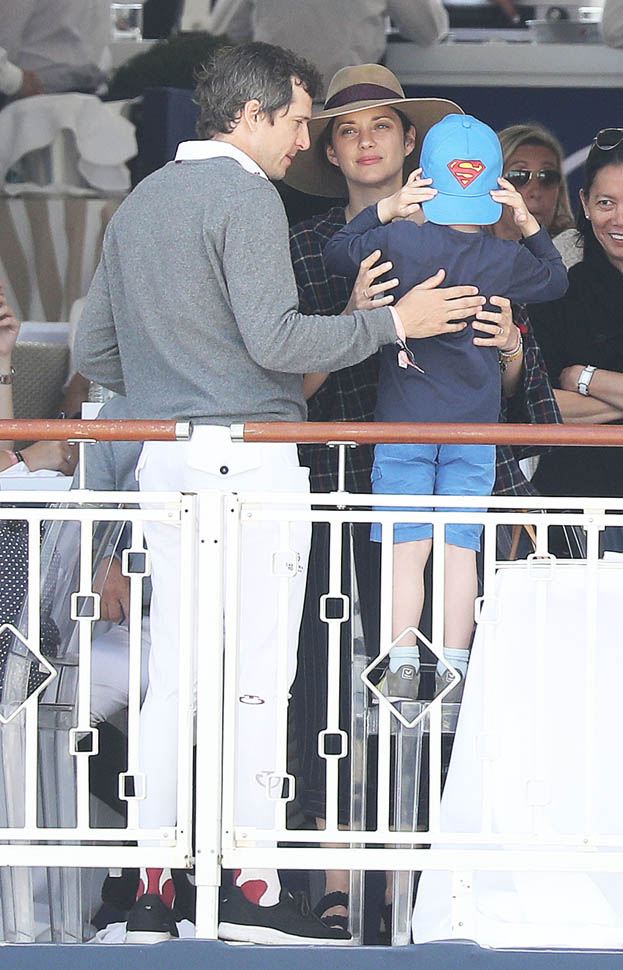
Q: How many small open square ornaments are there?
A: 12